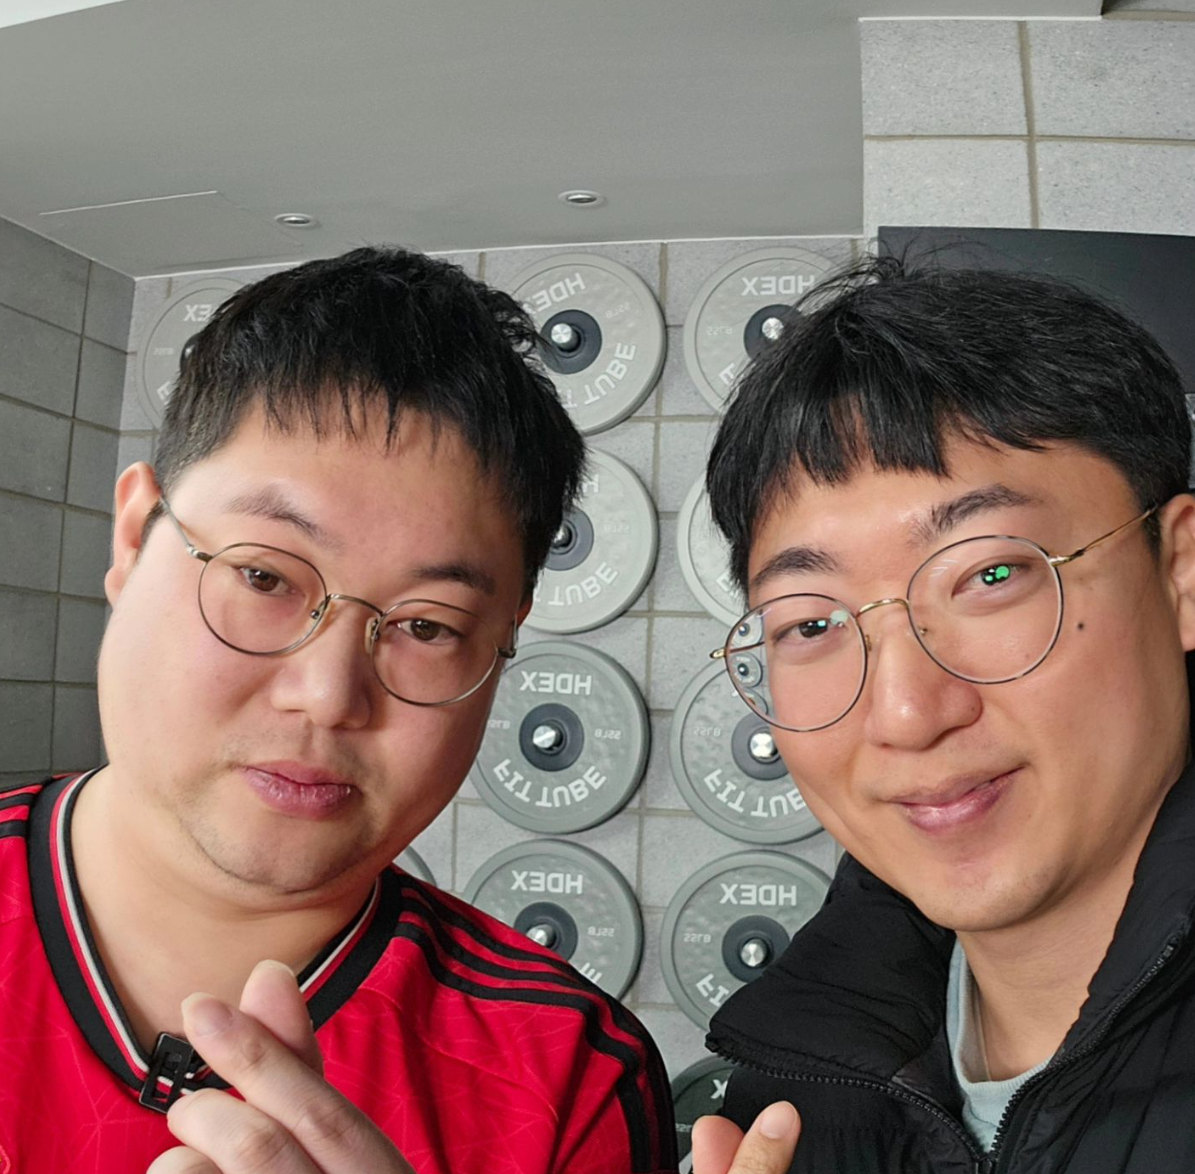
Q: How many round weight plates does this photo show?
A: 11